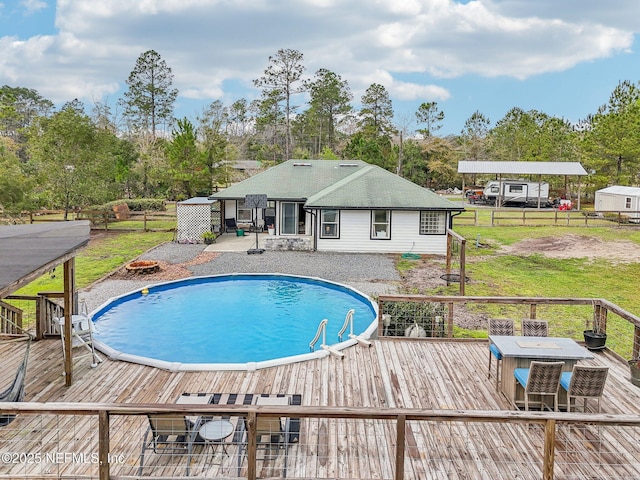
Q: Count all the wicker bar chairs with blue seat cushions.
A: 4